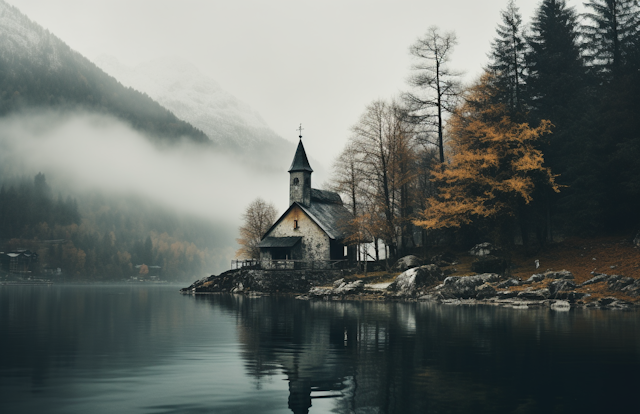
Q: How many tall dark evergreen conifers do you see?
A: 3